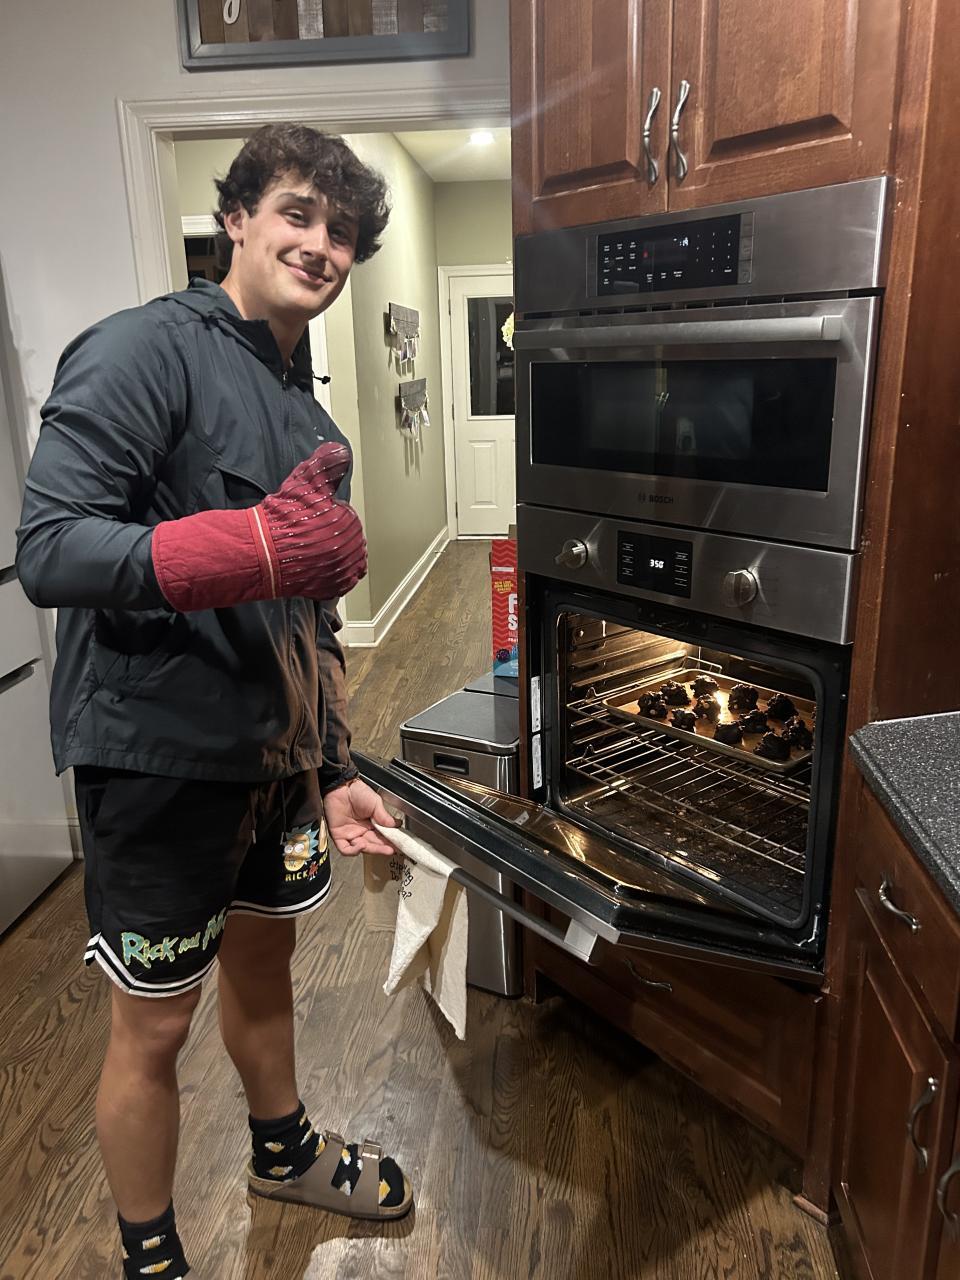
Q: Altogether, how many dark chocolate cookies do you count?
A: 11